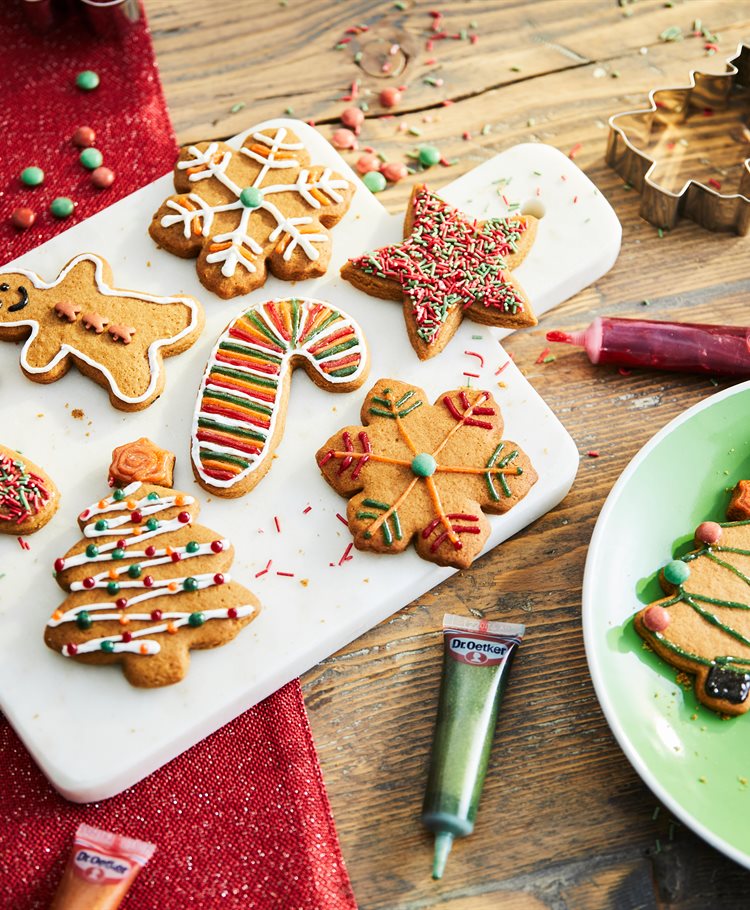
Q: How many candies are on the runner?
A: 7